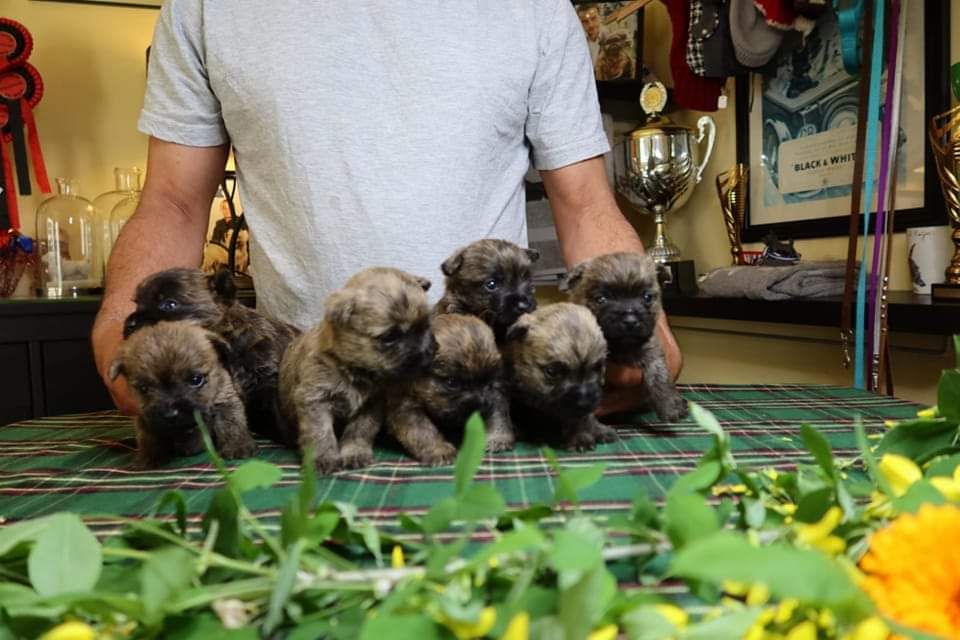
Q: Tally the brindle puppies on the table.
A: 7